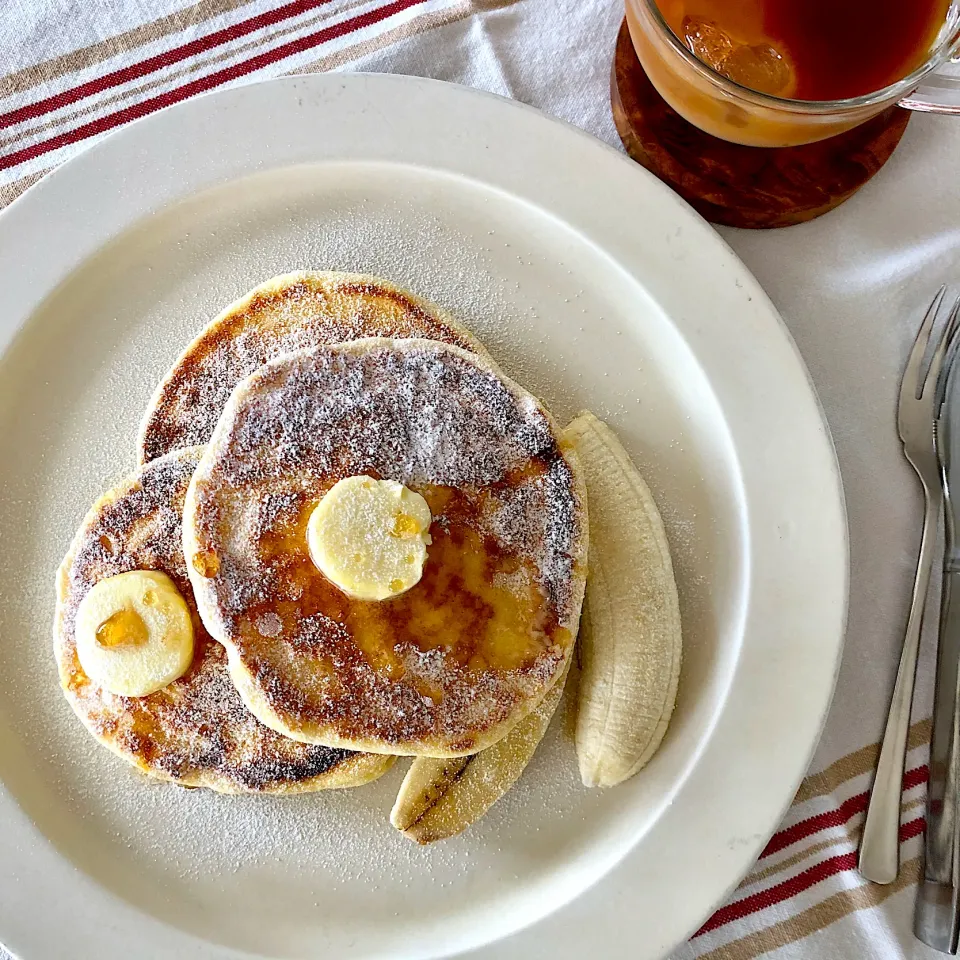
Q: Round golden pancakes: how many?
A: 3